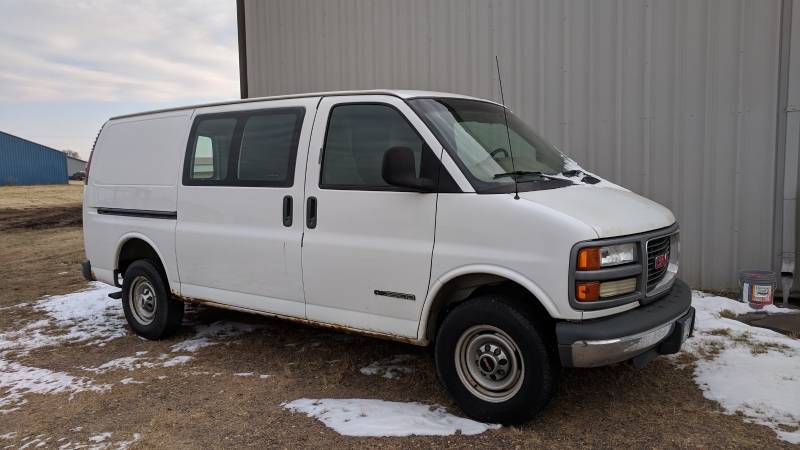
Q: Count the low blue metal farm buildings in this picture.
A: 1